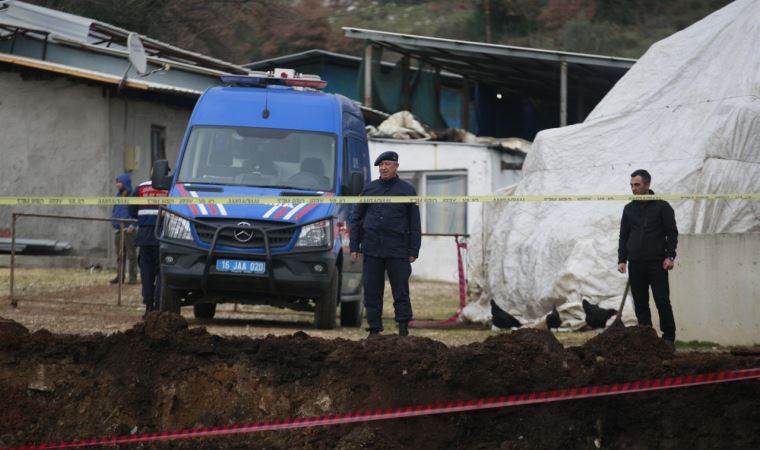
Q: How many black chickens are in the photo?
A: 3